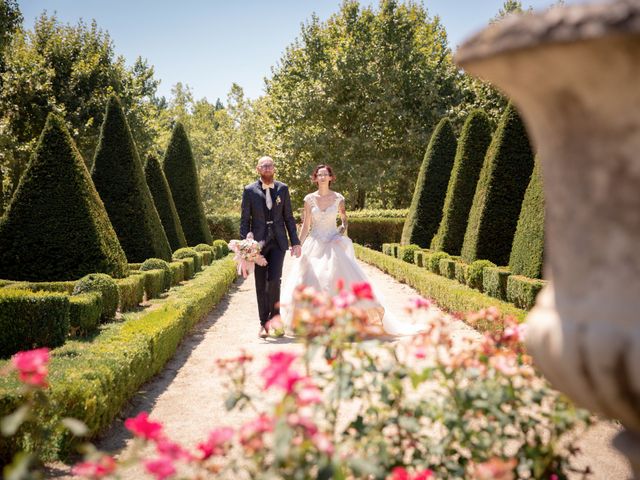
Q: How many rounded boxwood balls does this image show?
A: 8